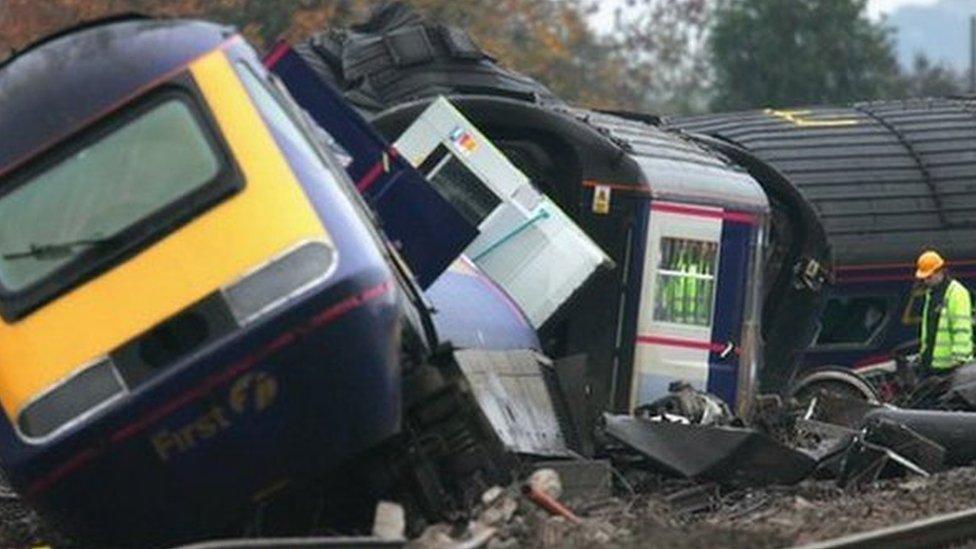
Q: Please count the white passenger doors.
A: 1